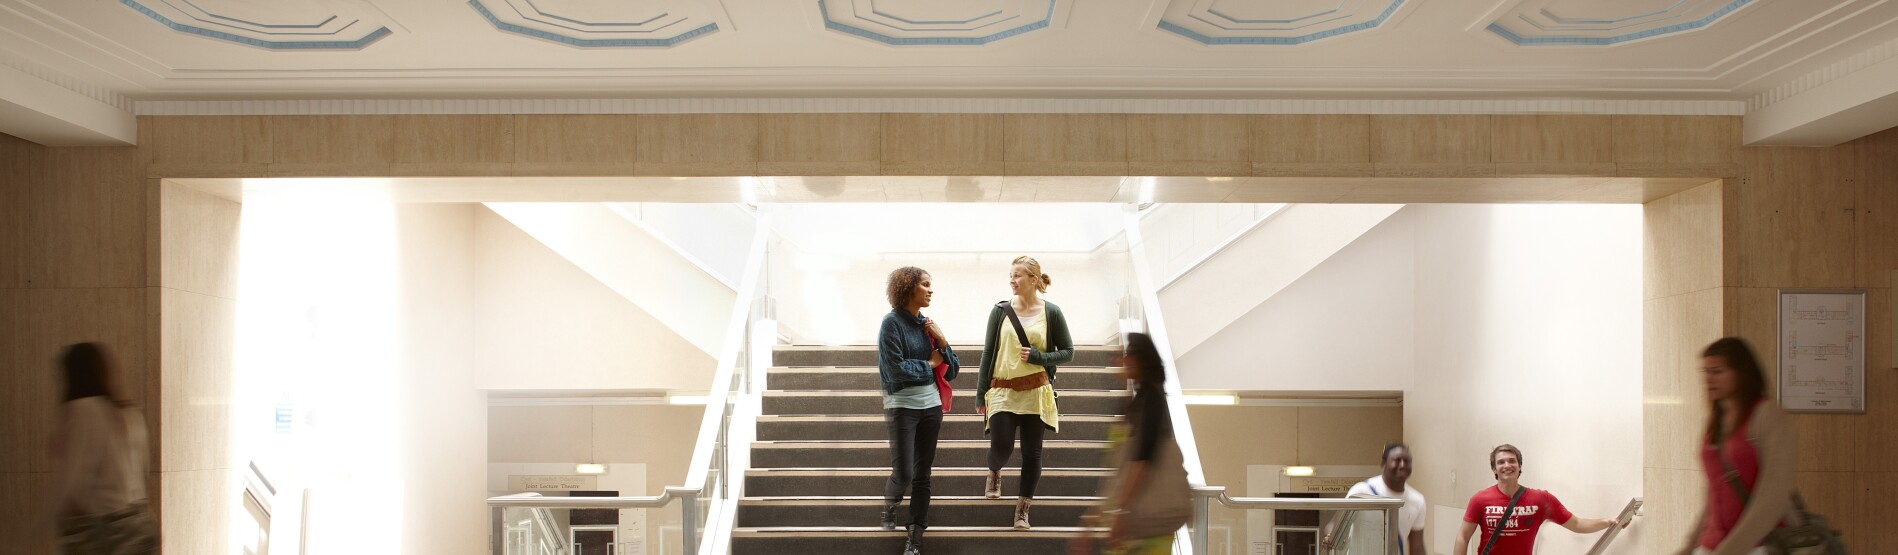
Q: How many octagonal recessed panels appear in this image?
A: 5